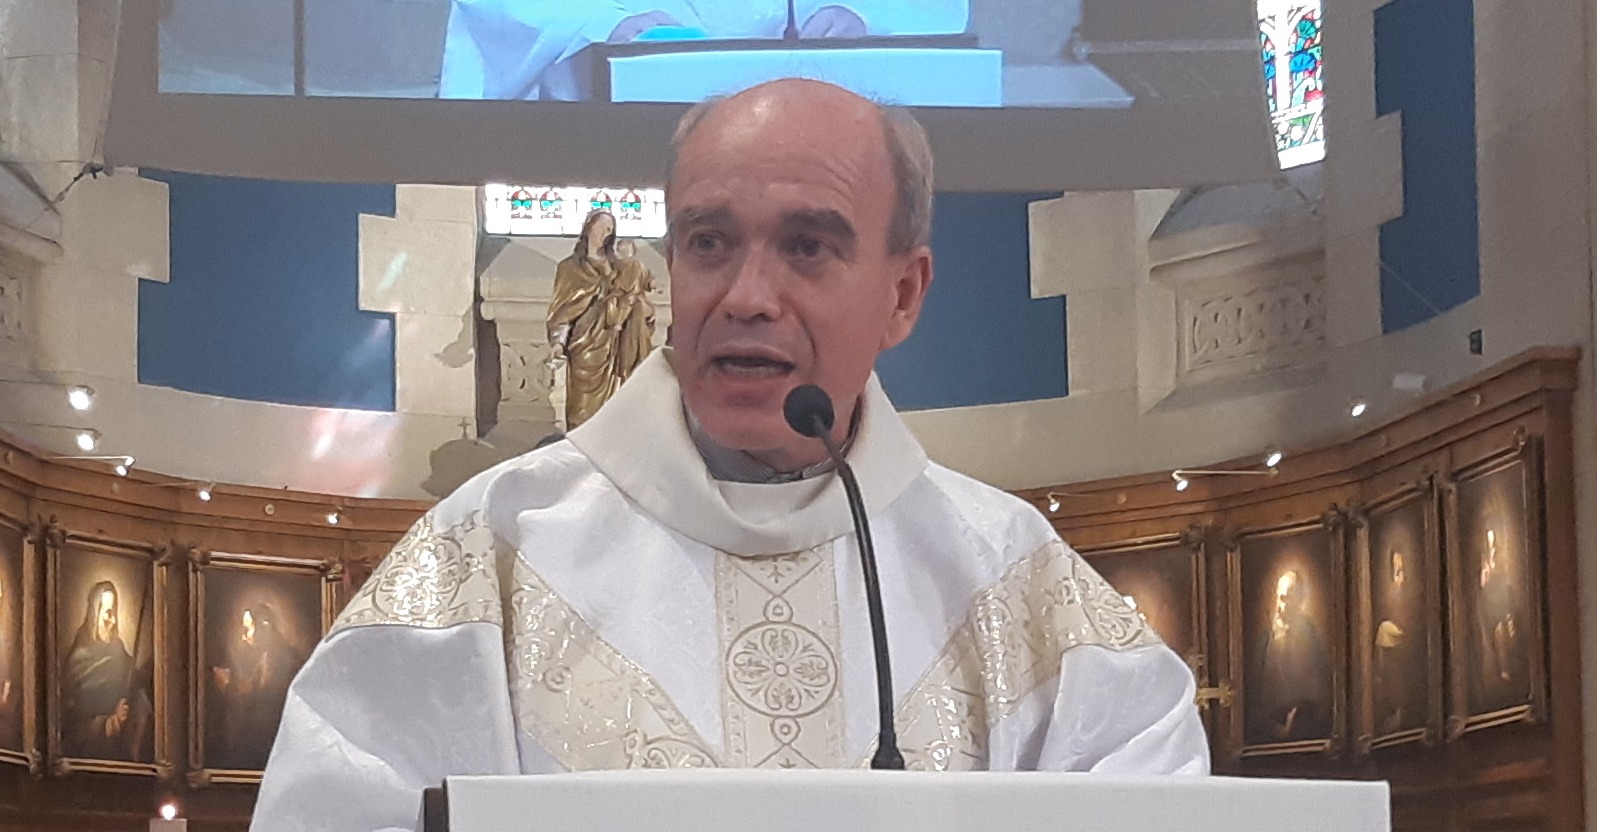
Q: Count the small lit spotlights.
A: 9